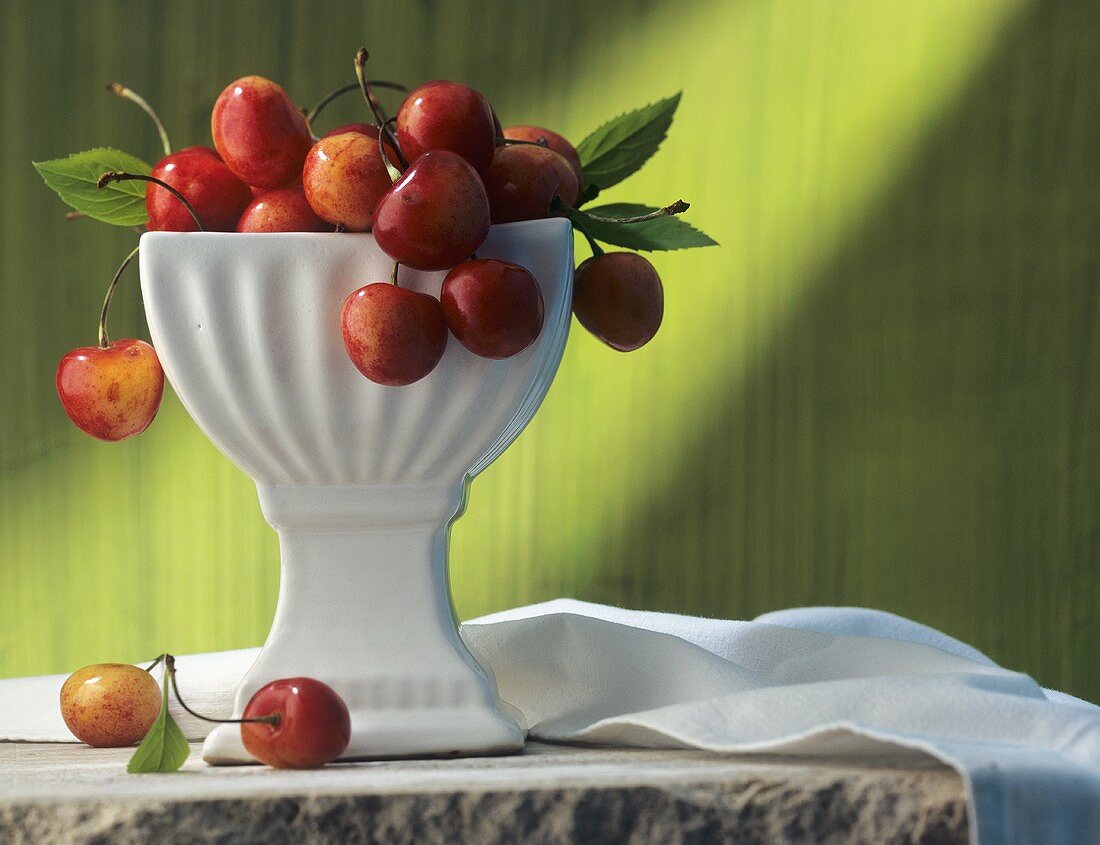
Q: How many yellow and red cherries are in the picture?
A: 15